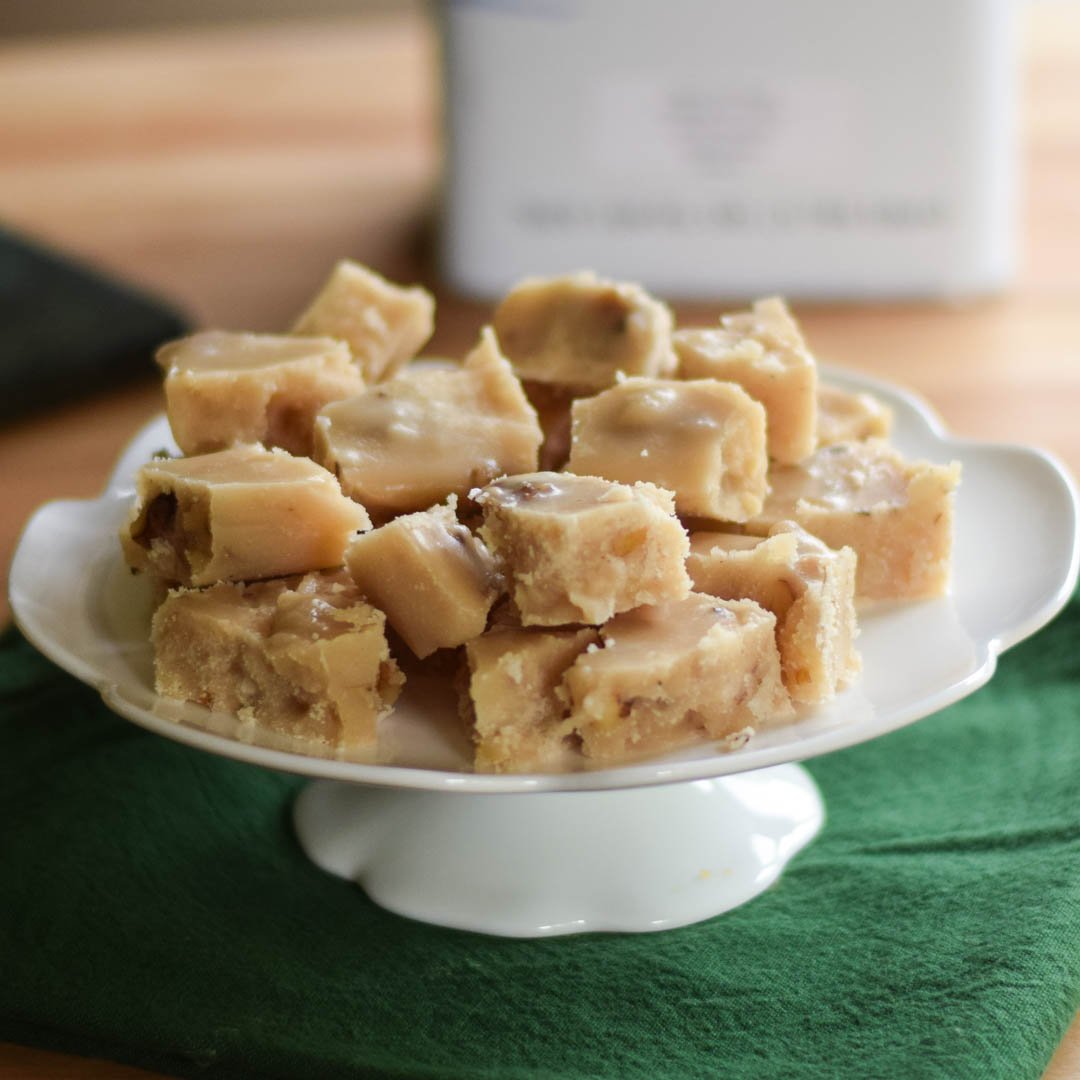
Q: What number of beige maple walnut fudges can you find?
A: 15